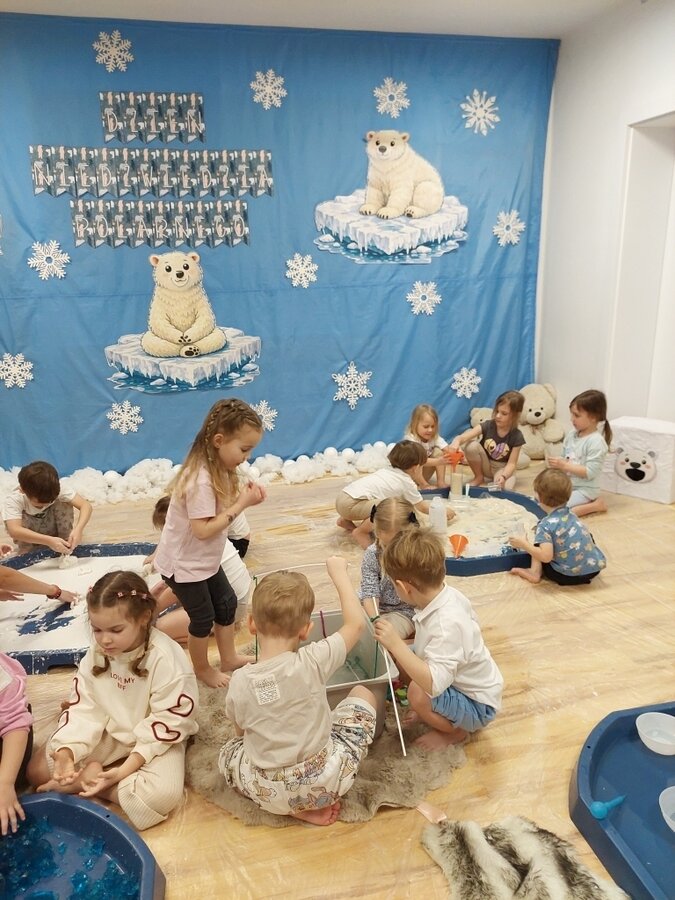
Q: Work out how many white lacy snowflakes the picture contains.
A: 13